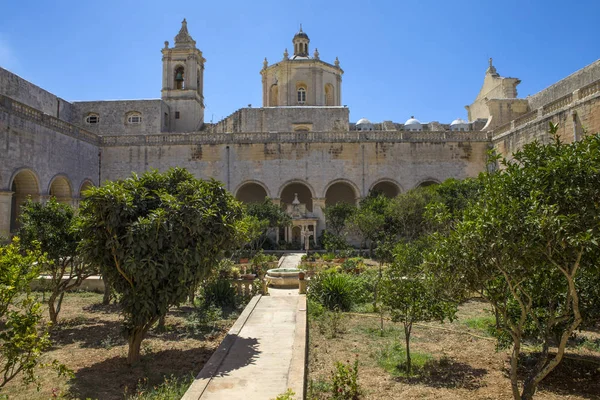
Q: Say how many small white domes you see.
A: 3